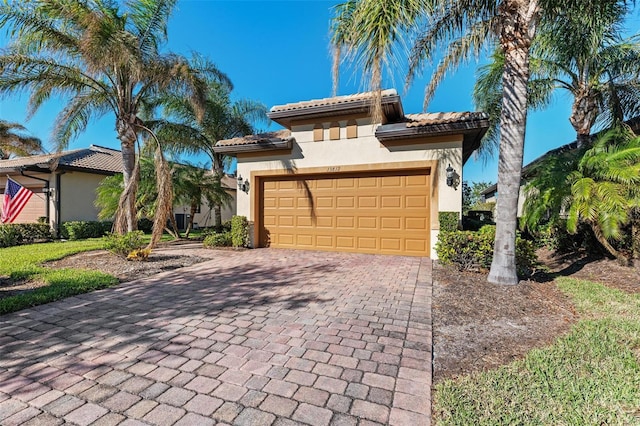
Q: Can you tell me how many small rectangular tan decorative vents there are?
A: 3